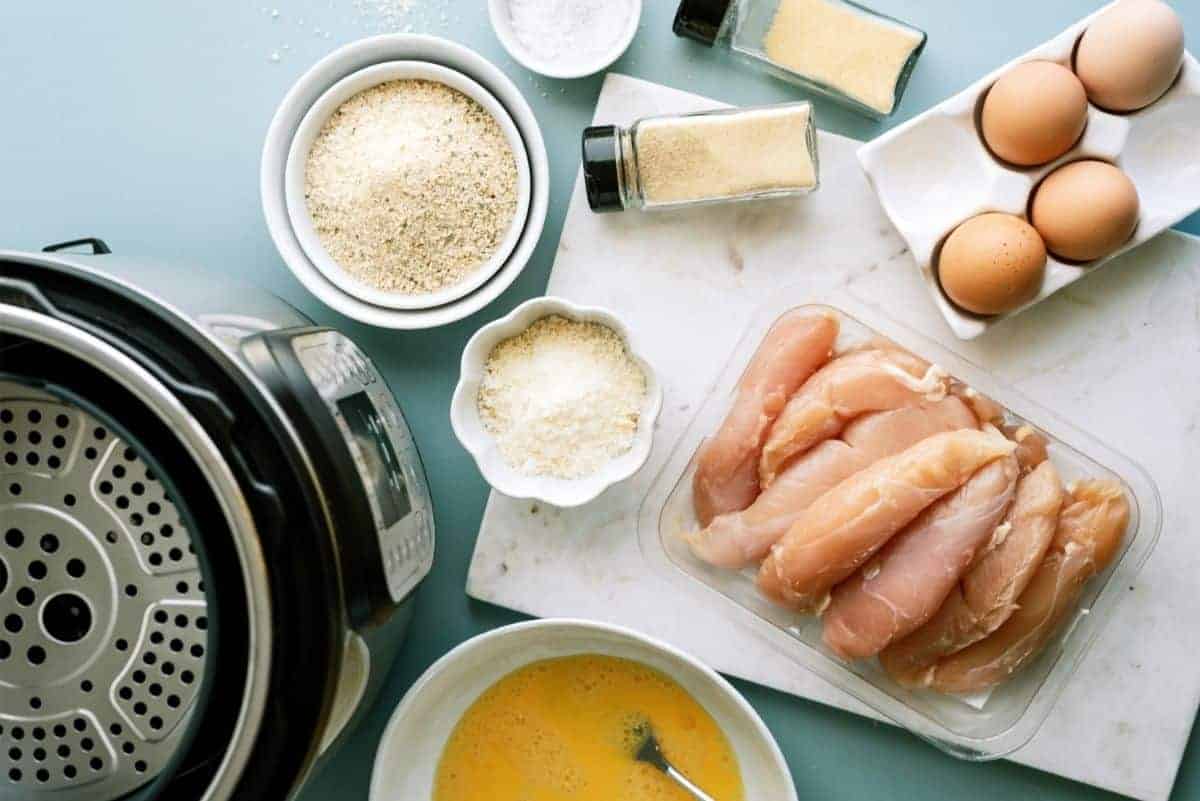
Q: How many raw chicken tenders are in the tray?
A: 7